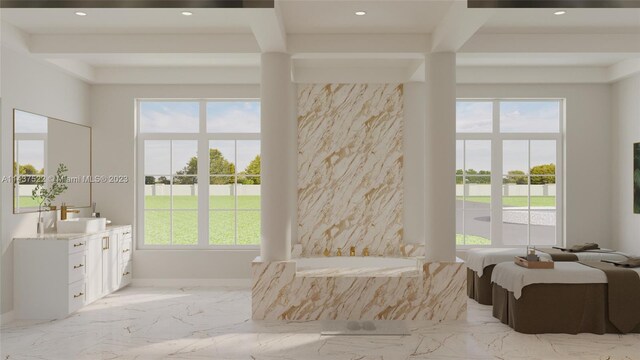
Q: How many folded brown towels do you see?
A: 2